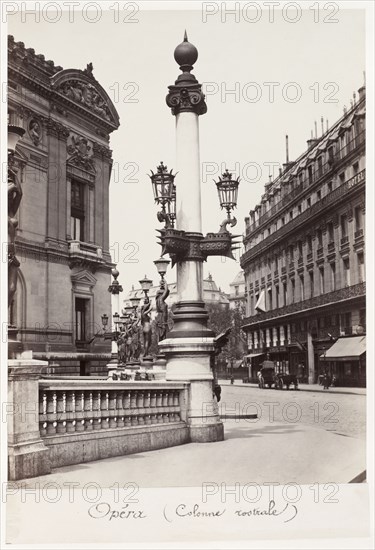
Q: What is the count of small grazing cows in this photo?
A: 0